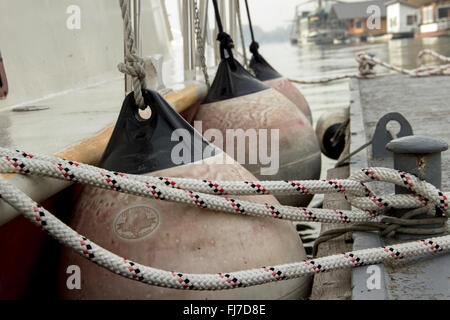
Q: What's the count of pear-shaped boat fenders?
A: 3